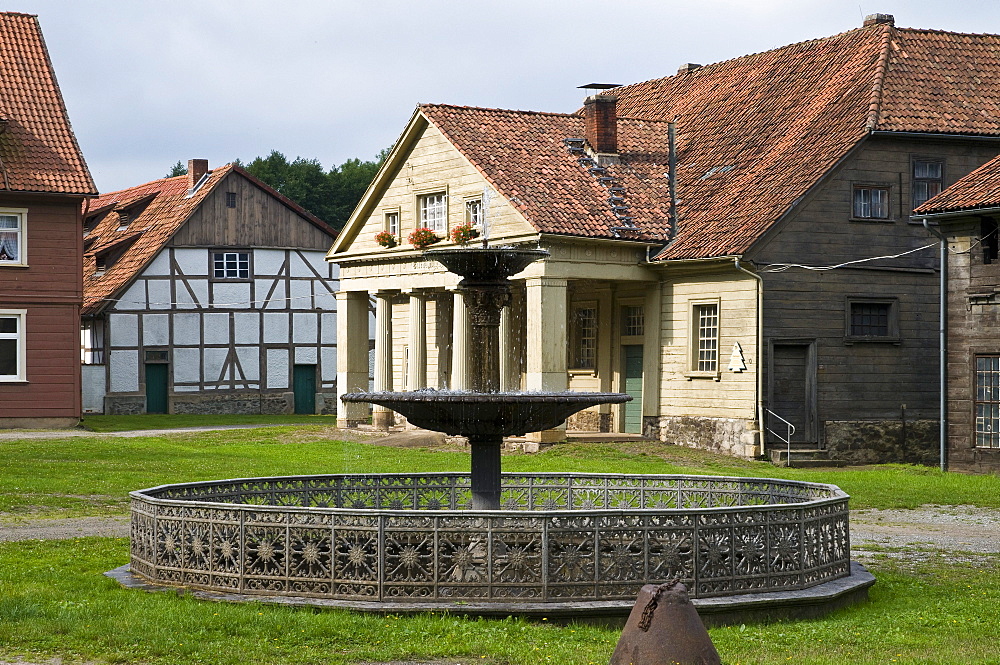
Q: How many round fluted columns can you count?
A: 4